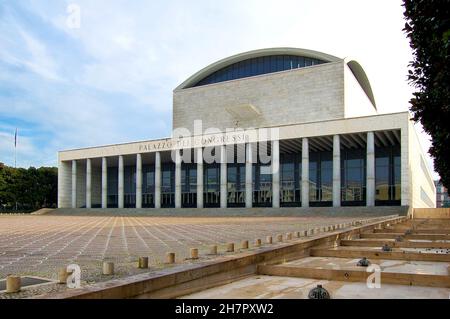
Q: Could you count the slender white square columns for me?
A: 14